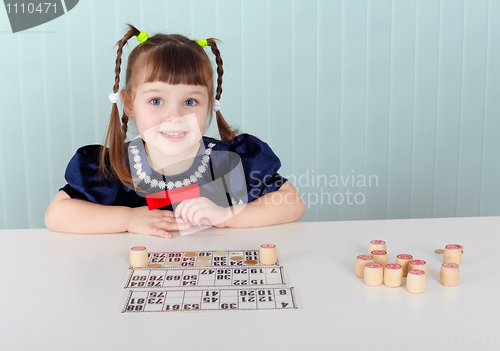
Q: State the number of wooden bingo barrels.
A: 12